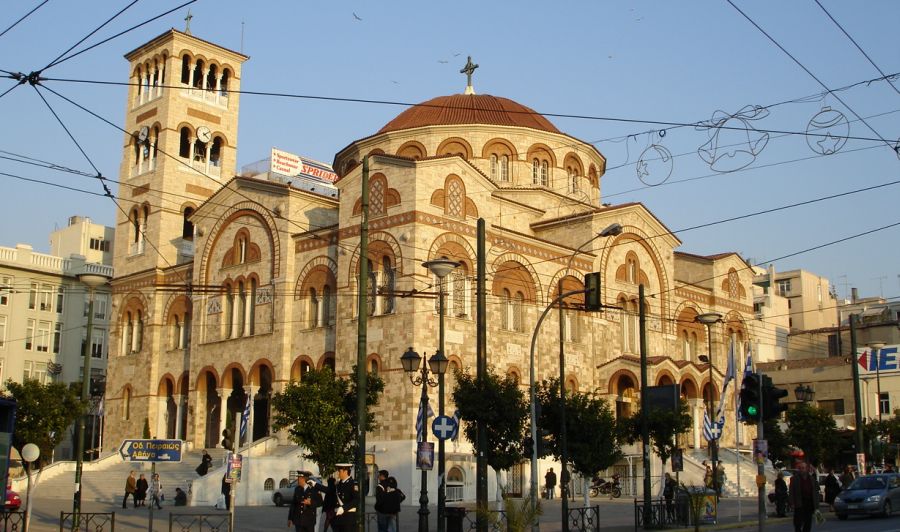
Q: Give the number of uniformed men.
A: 2